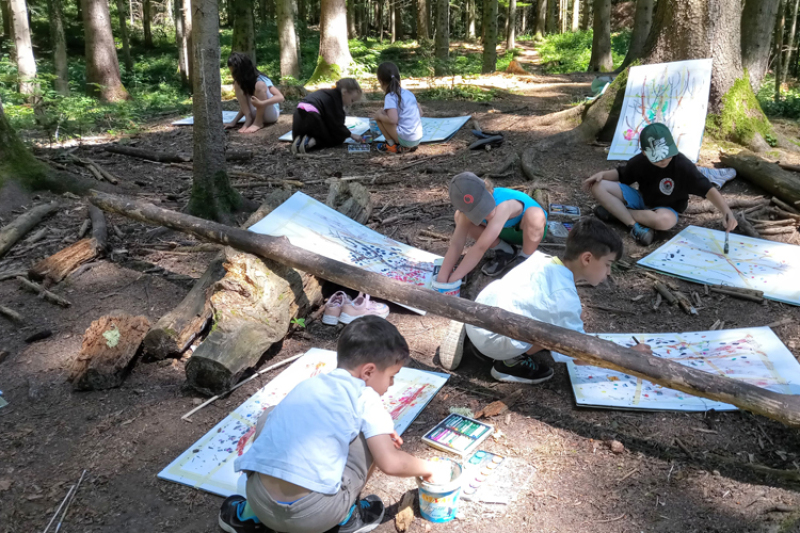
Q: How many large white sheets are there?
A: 8